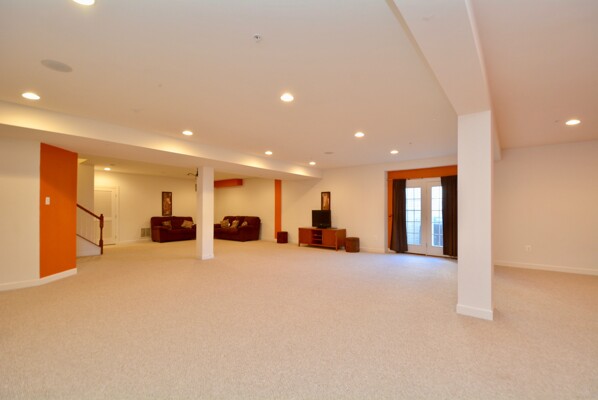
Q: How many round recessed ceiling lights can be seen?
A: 10